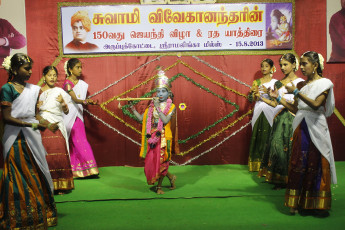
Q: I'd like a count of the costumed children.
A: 7